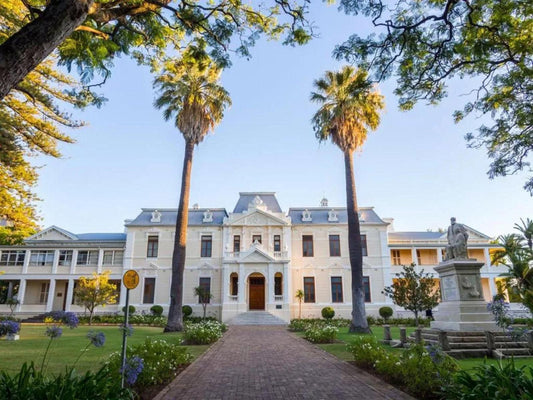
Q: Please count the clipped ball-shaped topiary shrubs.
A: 5